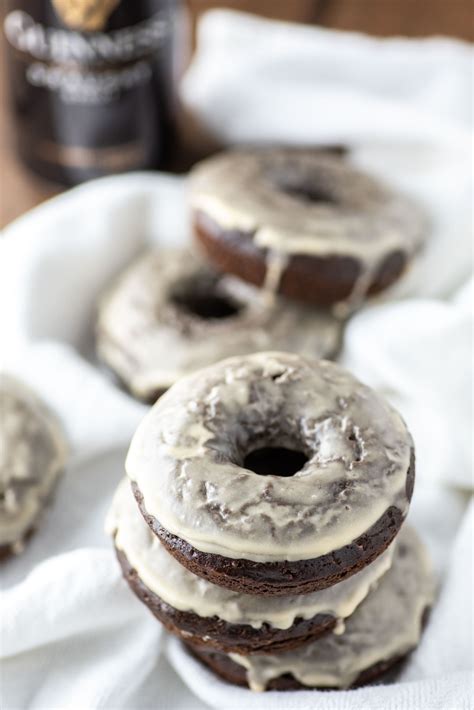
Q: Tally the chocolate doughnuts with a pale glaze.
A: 6